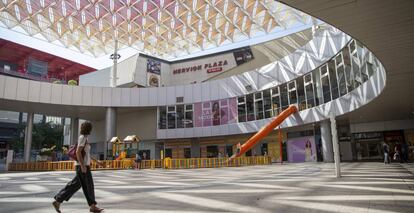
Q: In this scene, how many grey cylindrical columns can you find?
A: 4